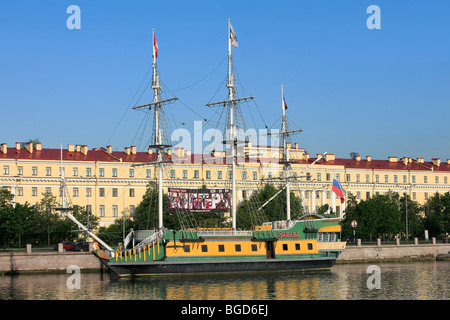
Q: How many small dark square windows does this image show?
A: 8